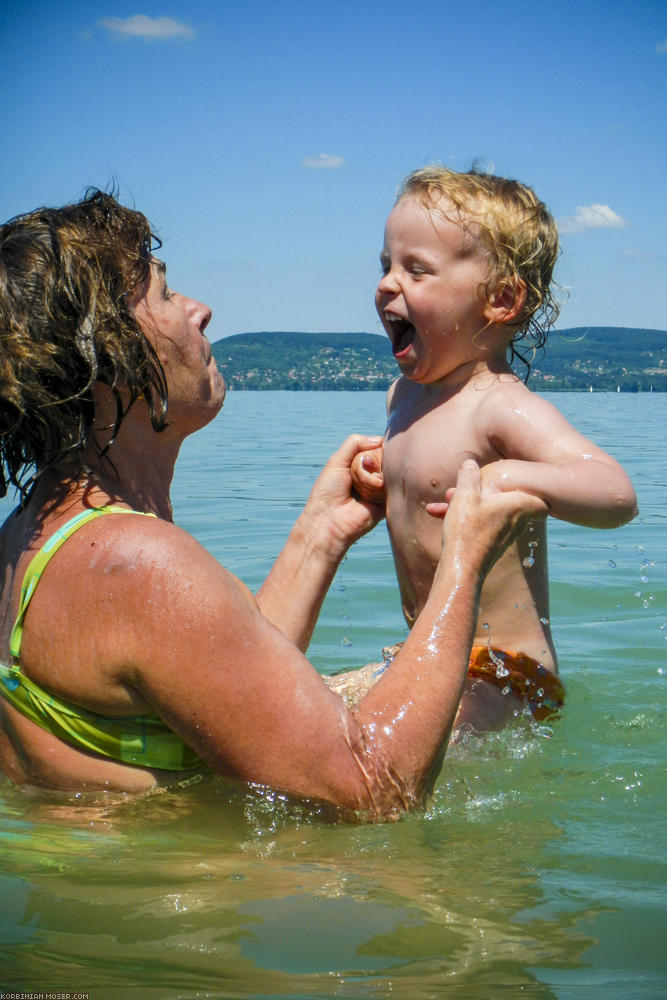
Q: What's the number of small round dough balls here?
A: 0